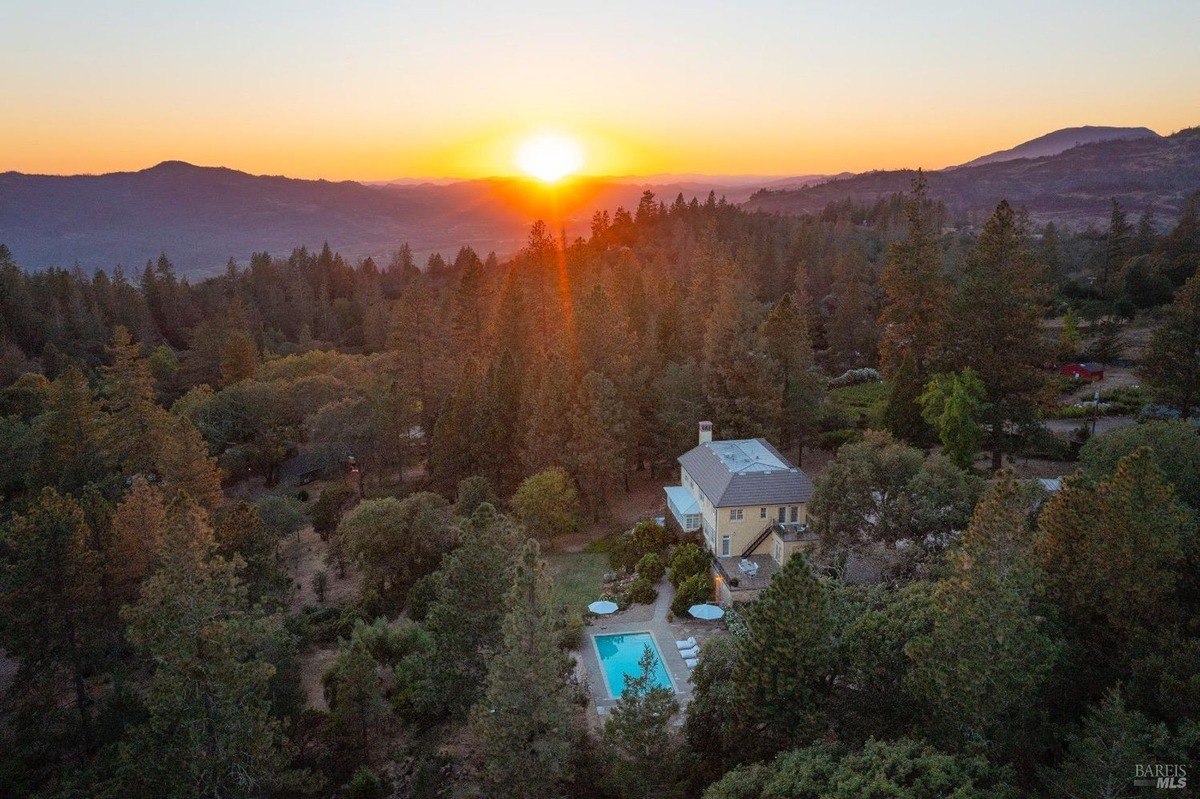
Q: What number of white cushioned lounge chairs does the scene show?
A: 3